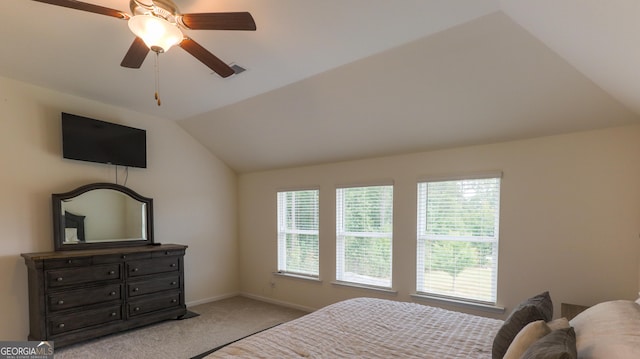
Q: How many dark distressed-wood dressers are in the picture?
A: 1